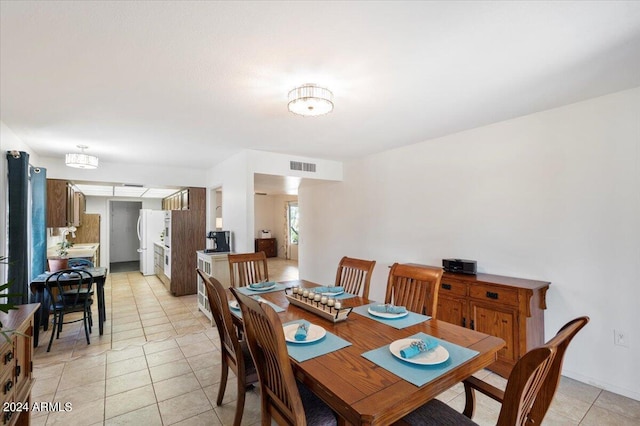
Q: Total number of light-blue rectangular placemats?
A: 6